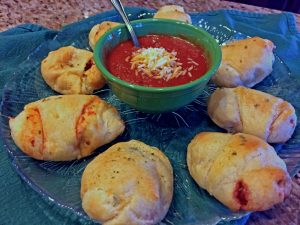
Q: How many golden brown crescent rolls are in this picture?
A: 8